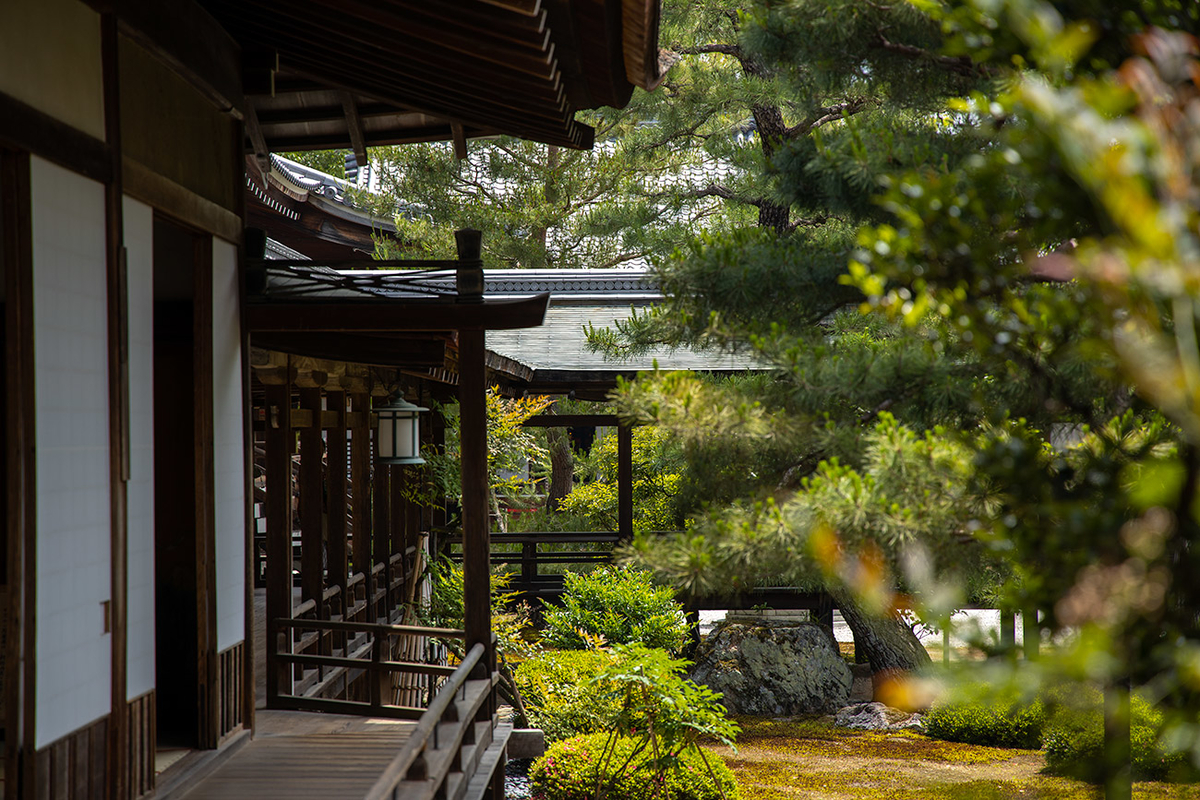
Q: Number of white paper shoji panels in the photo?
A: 3